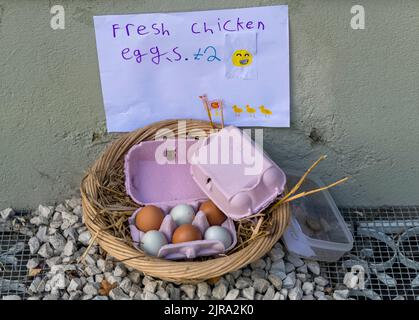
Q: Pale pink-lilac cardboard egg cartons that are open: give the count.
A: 1